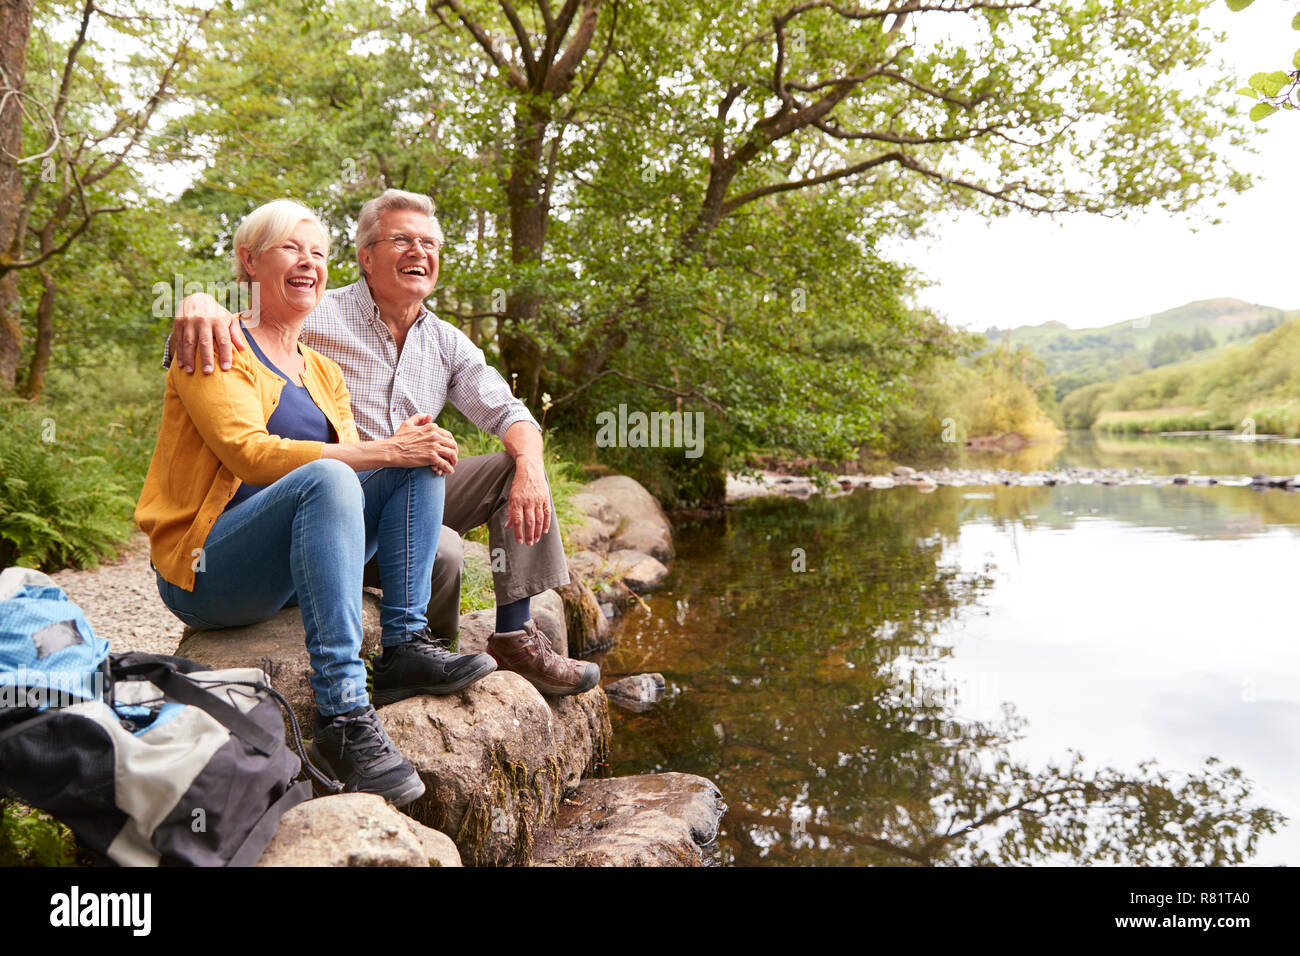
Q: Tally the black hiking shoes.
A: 2